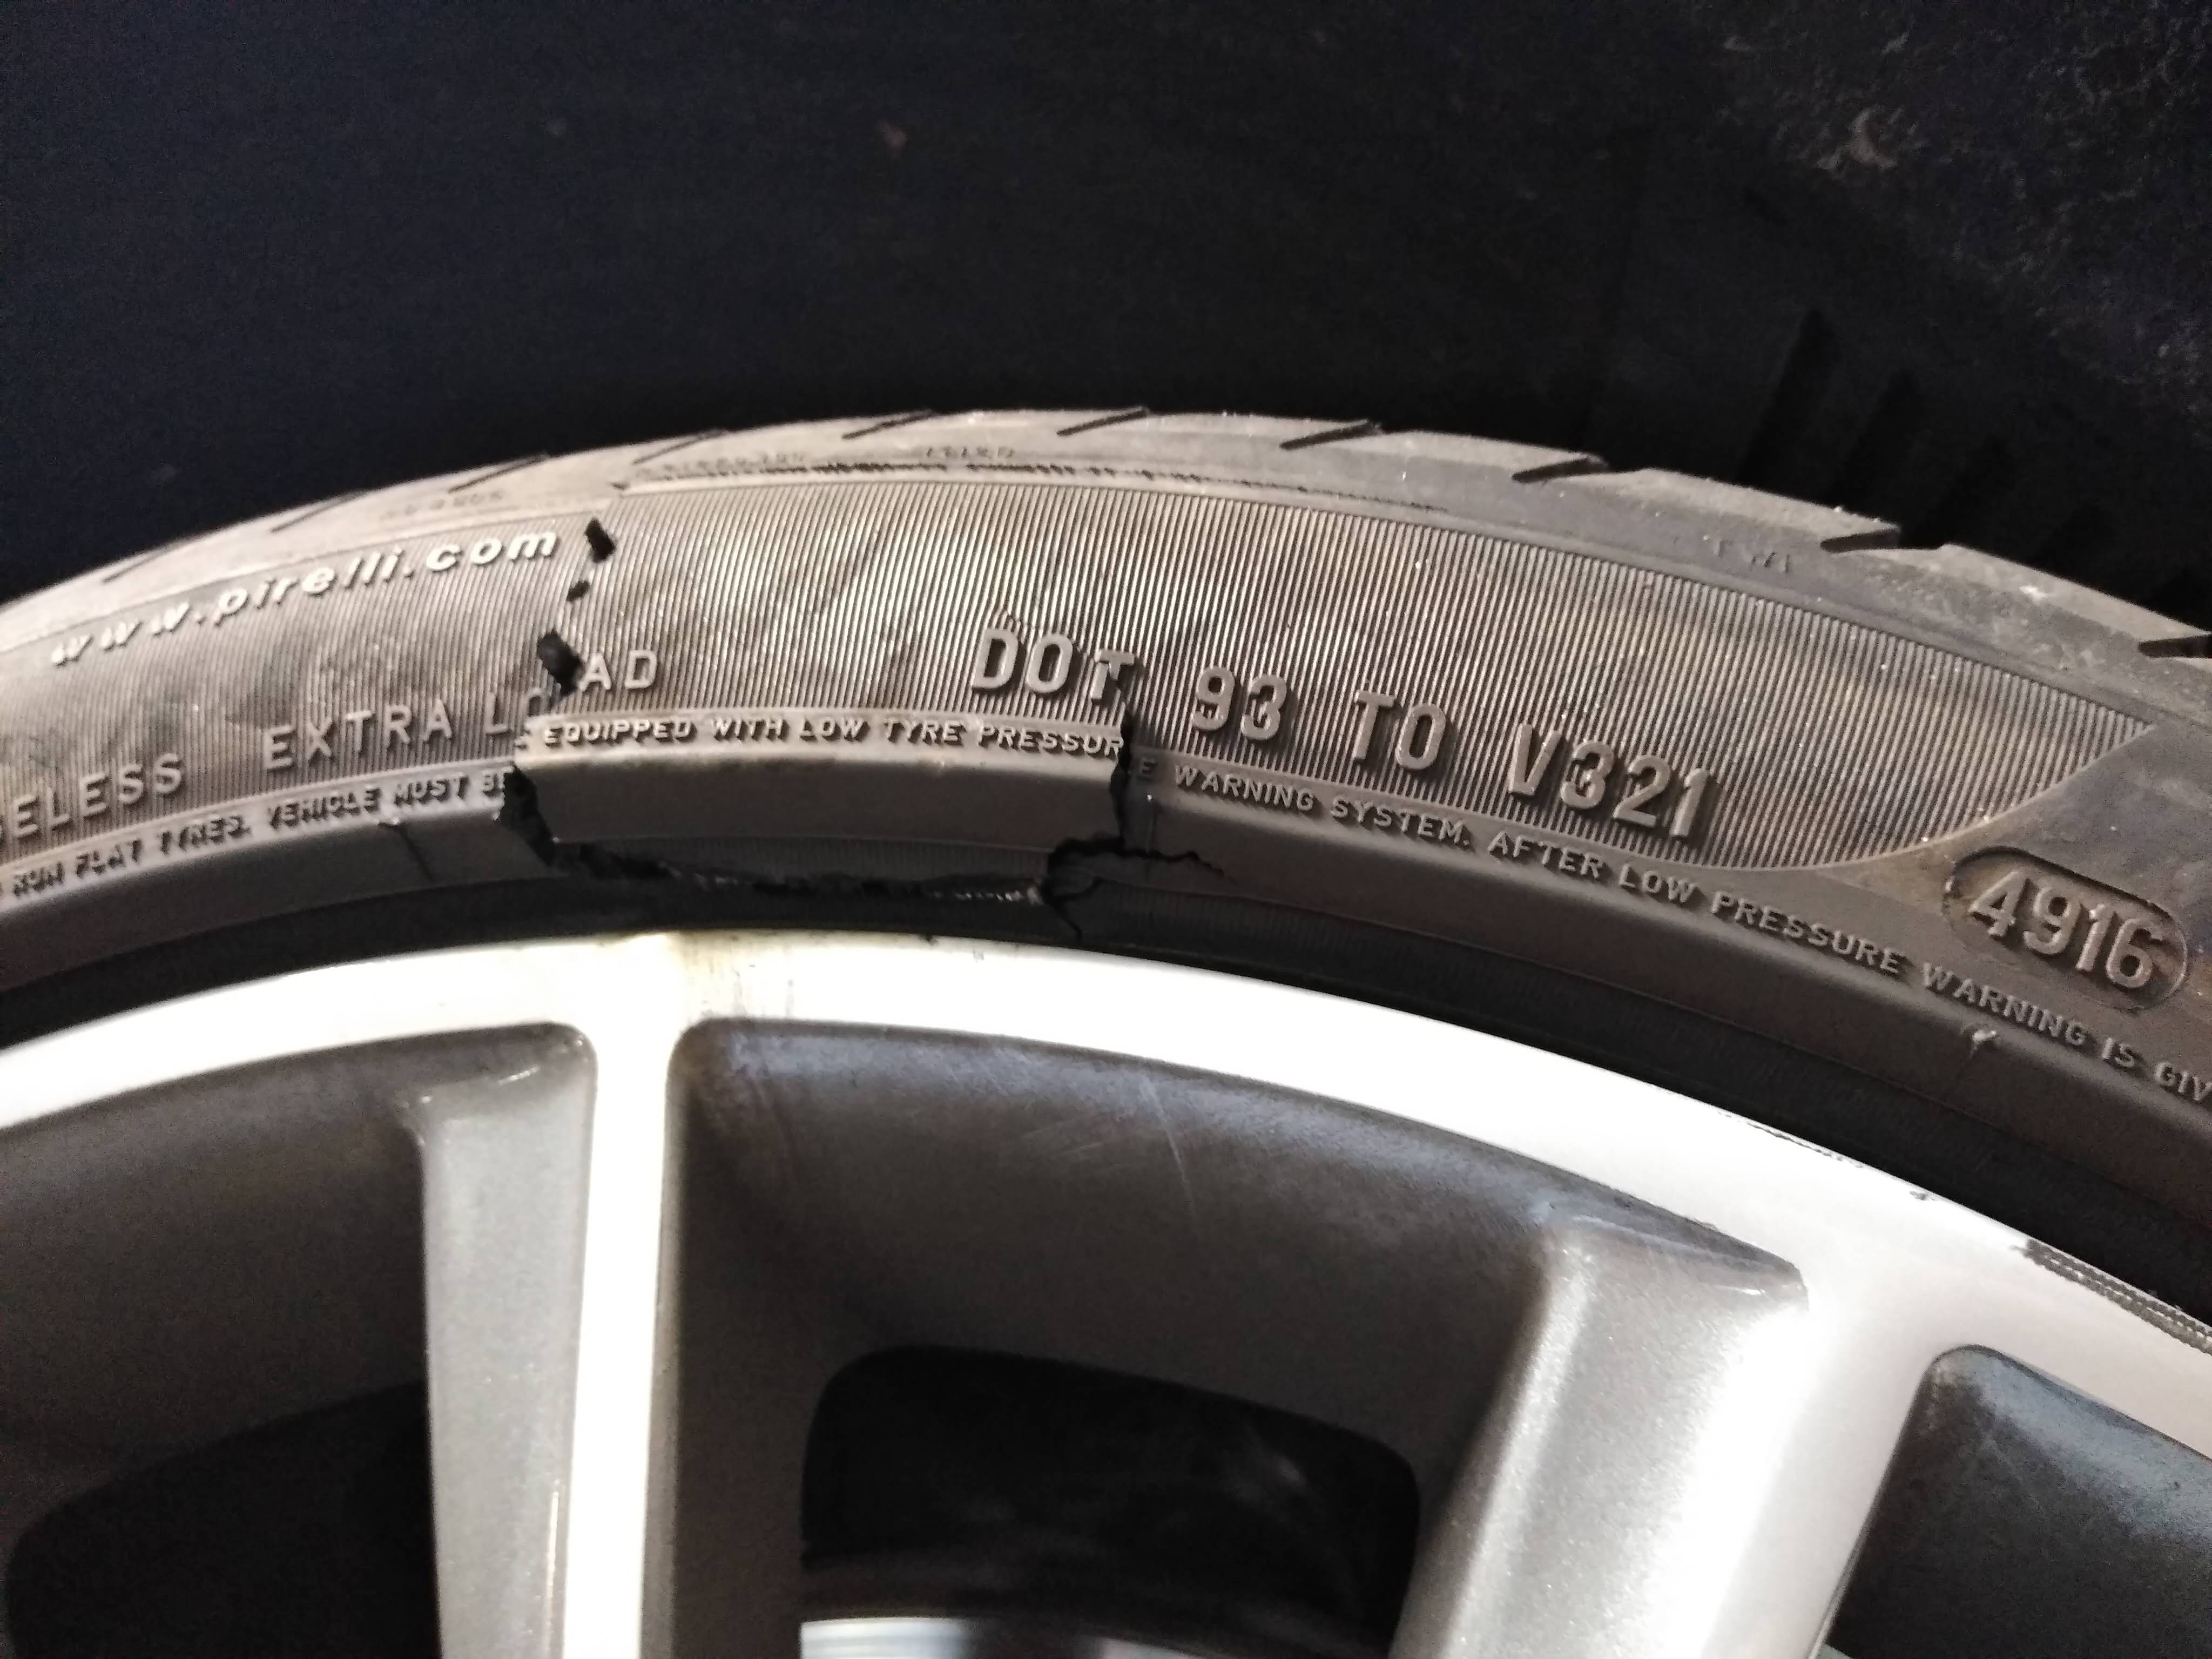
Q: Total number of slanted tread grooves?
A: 10